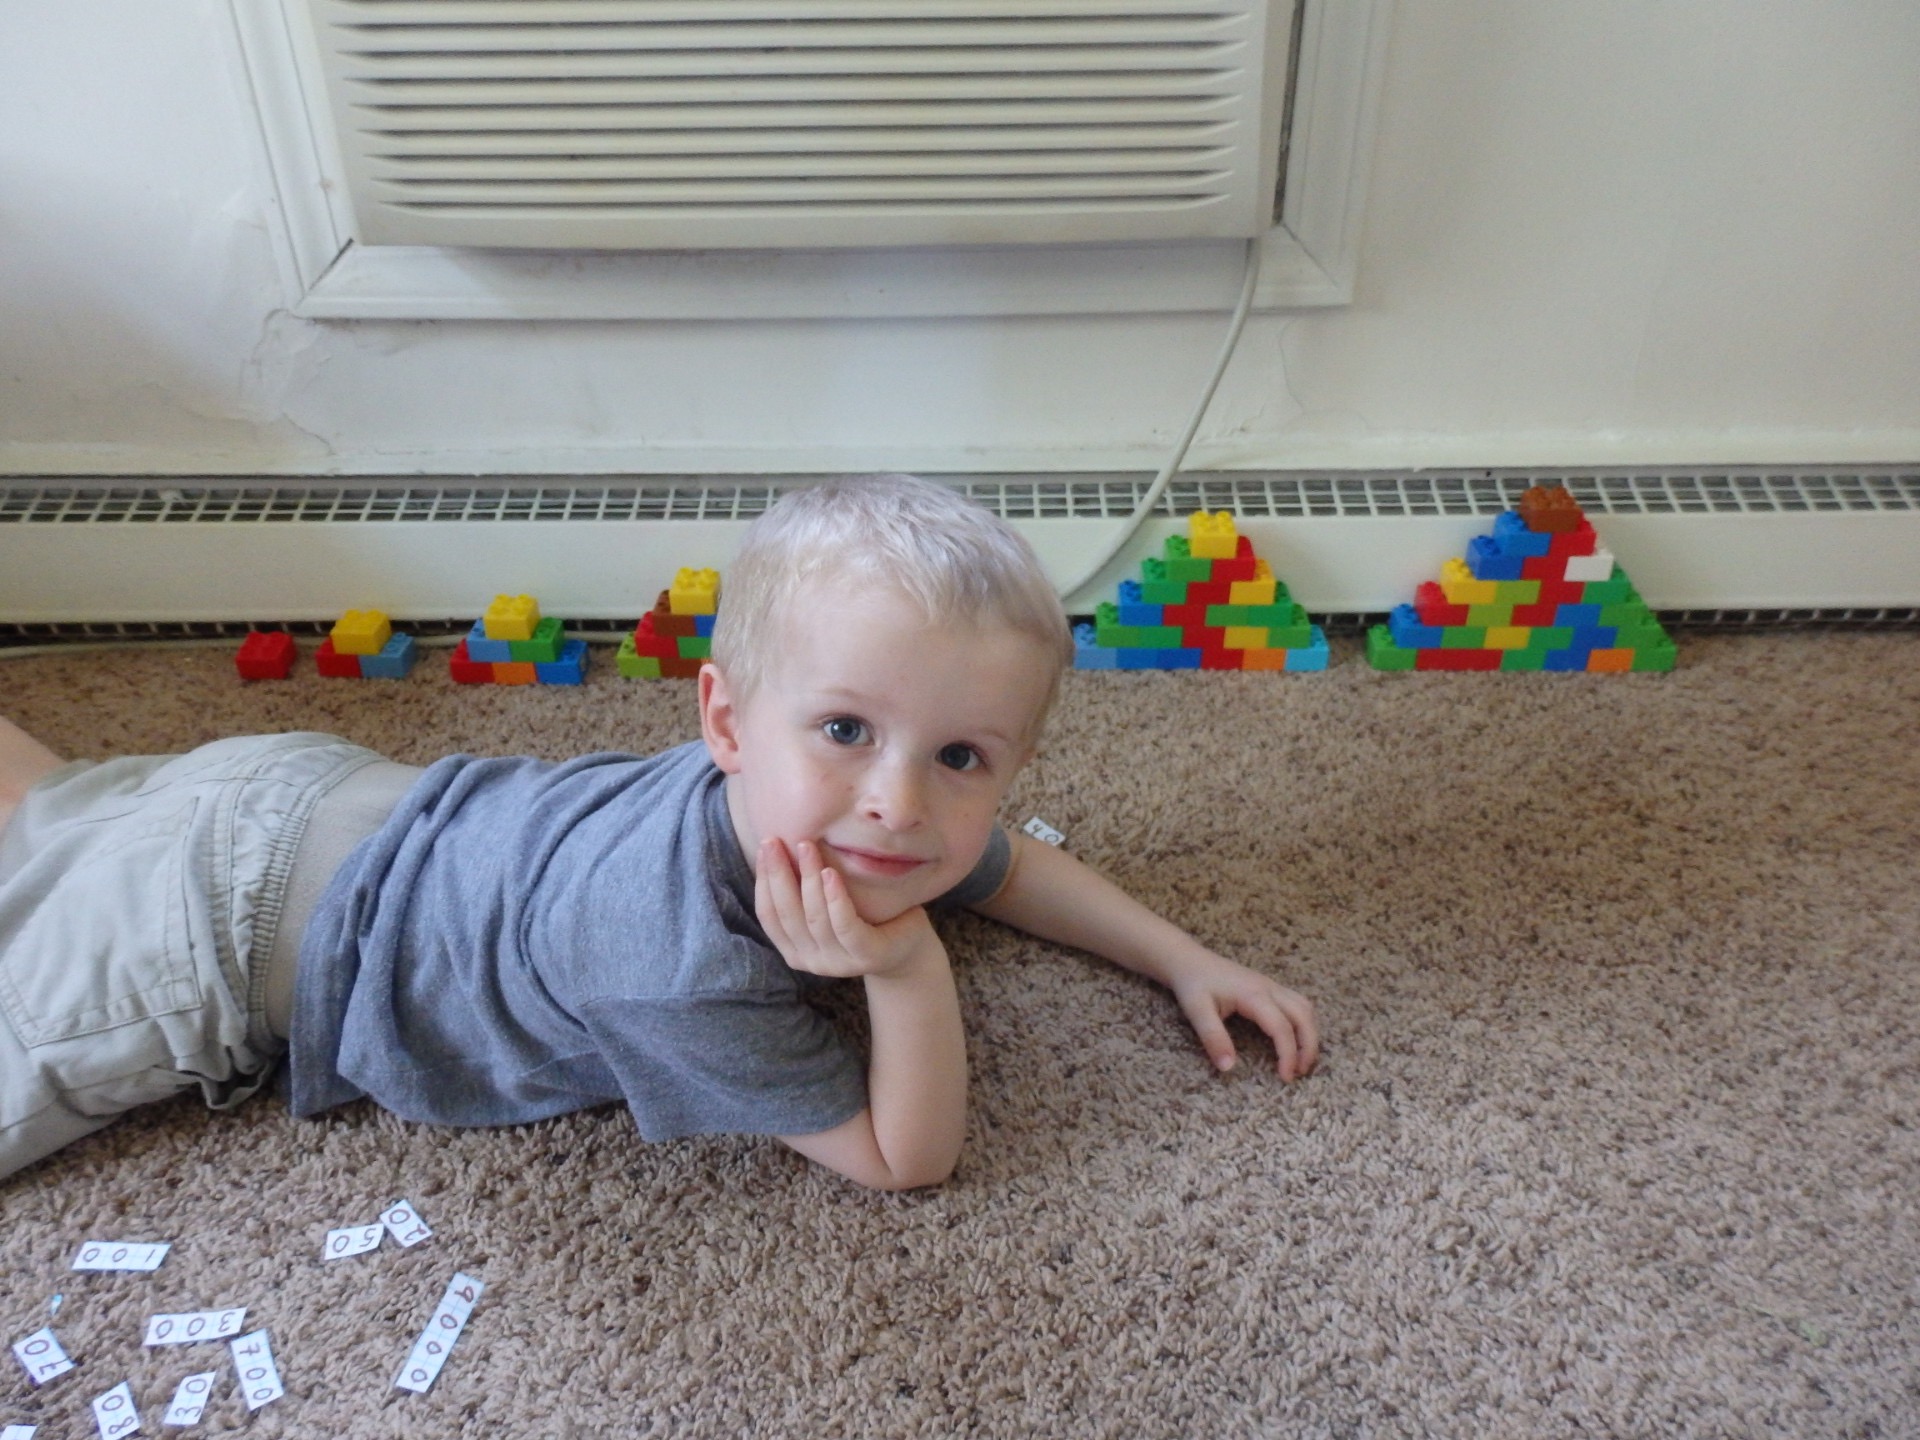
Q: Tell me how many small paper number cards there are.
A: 11